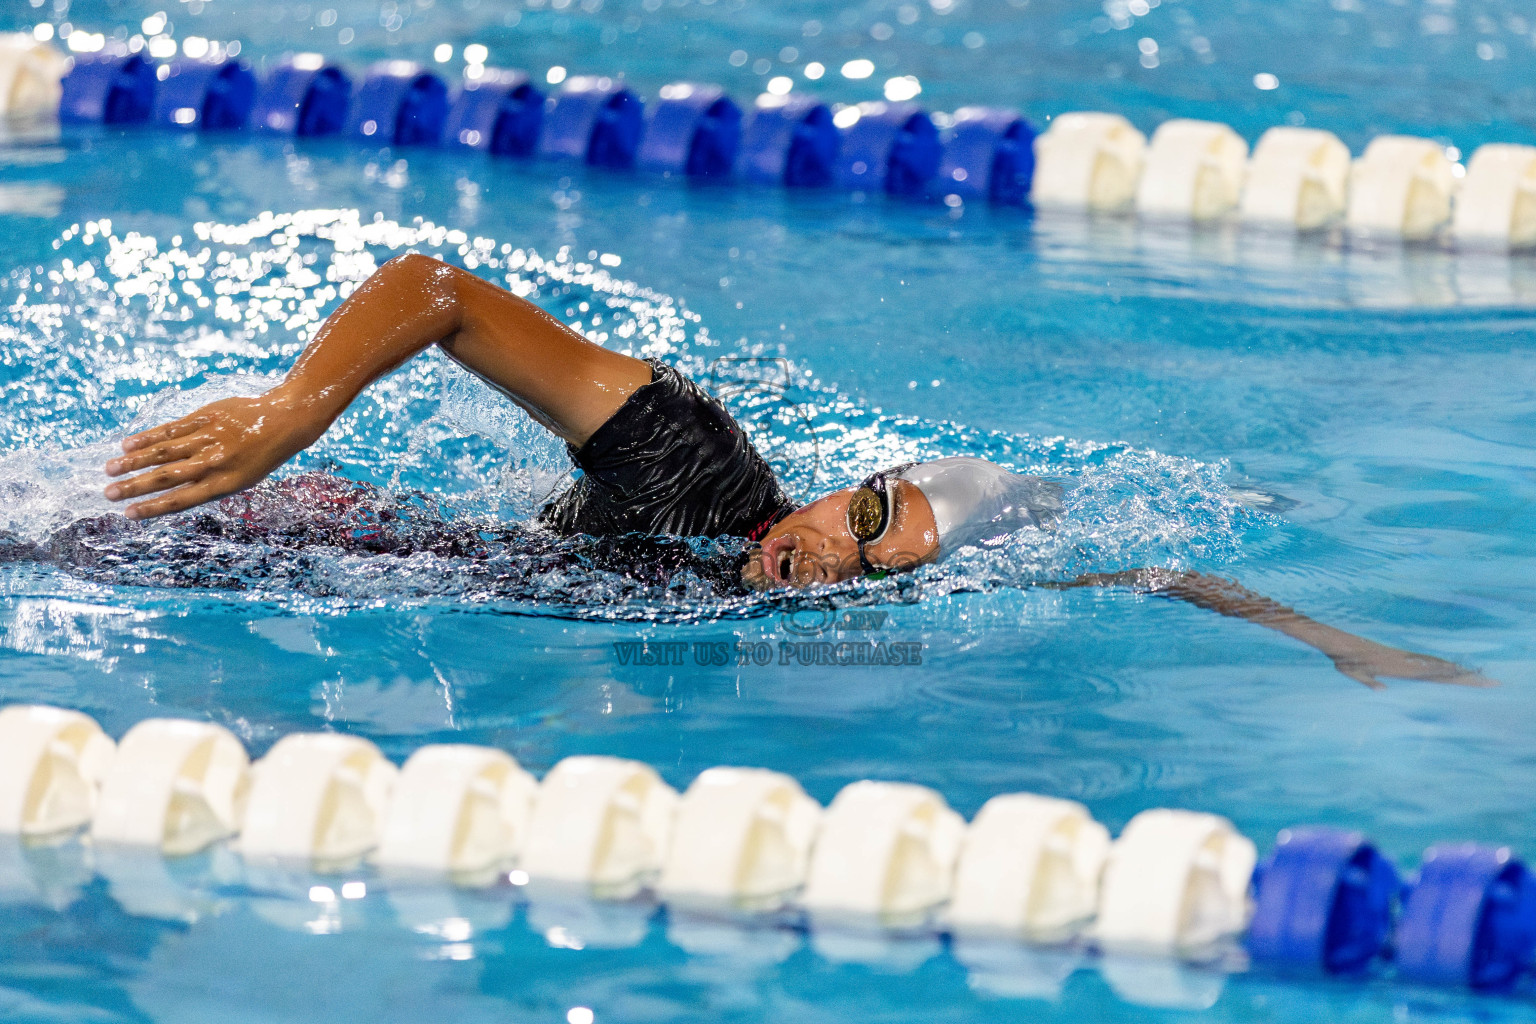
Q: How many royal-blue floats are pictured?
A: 12